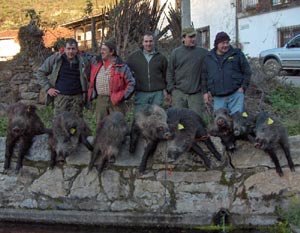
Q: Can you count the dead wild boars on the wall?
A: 8